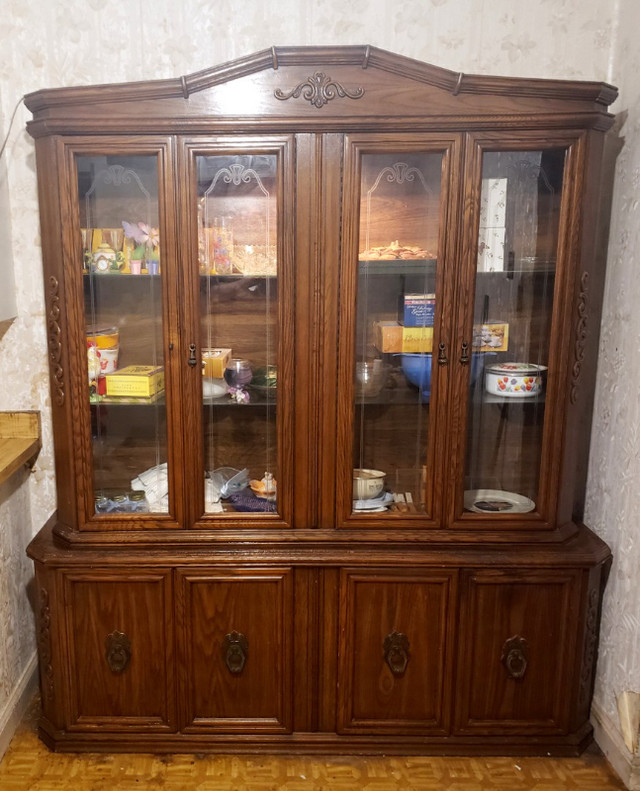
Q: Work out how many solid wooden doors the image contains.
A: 4